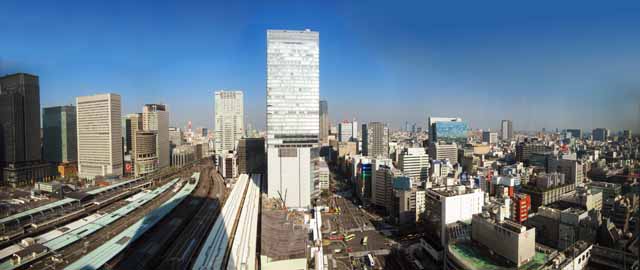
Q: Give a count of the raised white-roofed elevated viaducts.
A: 2